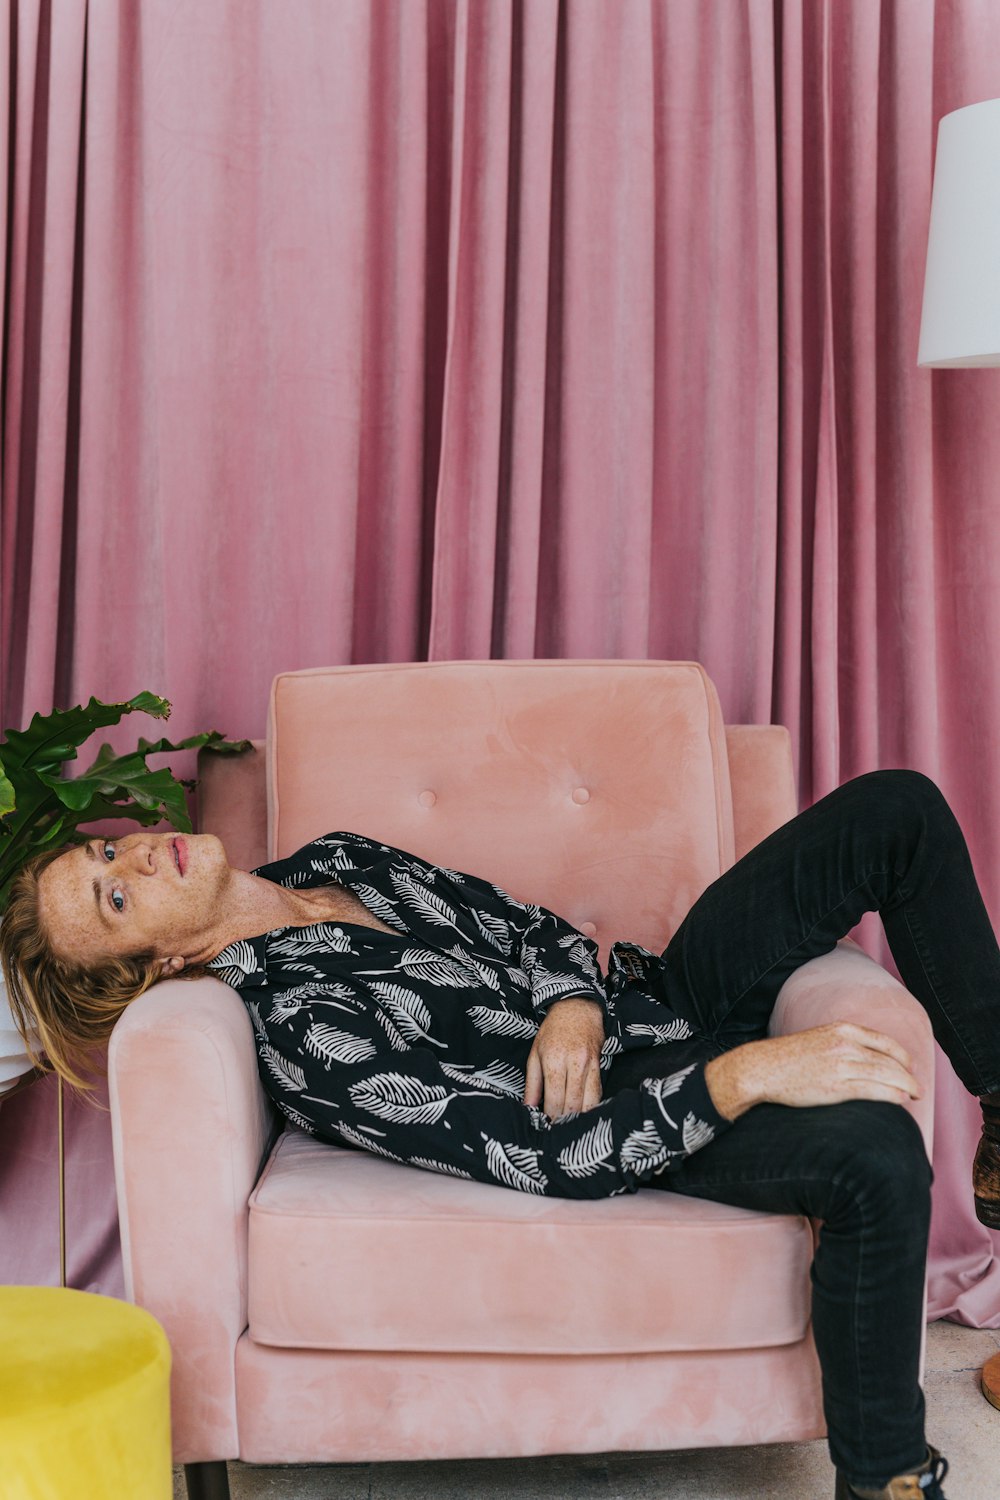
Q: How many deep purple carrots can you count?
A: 0